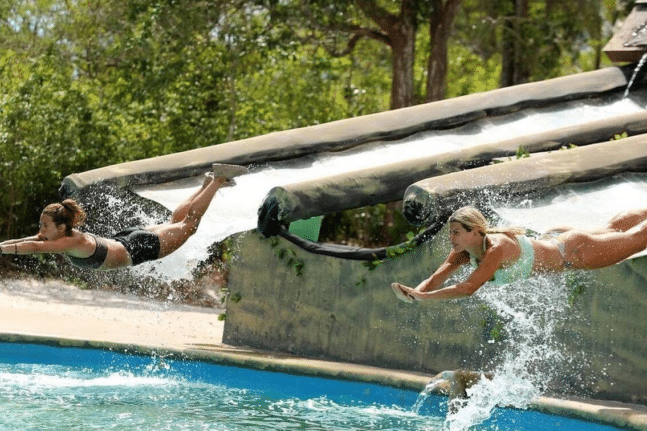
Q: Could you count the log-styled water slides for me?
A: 2